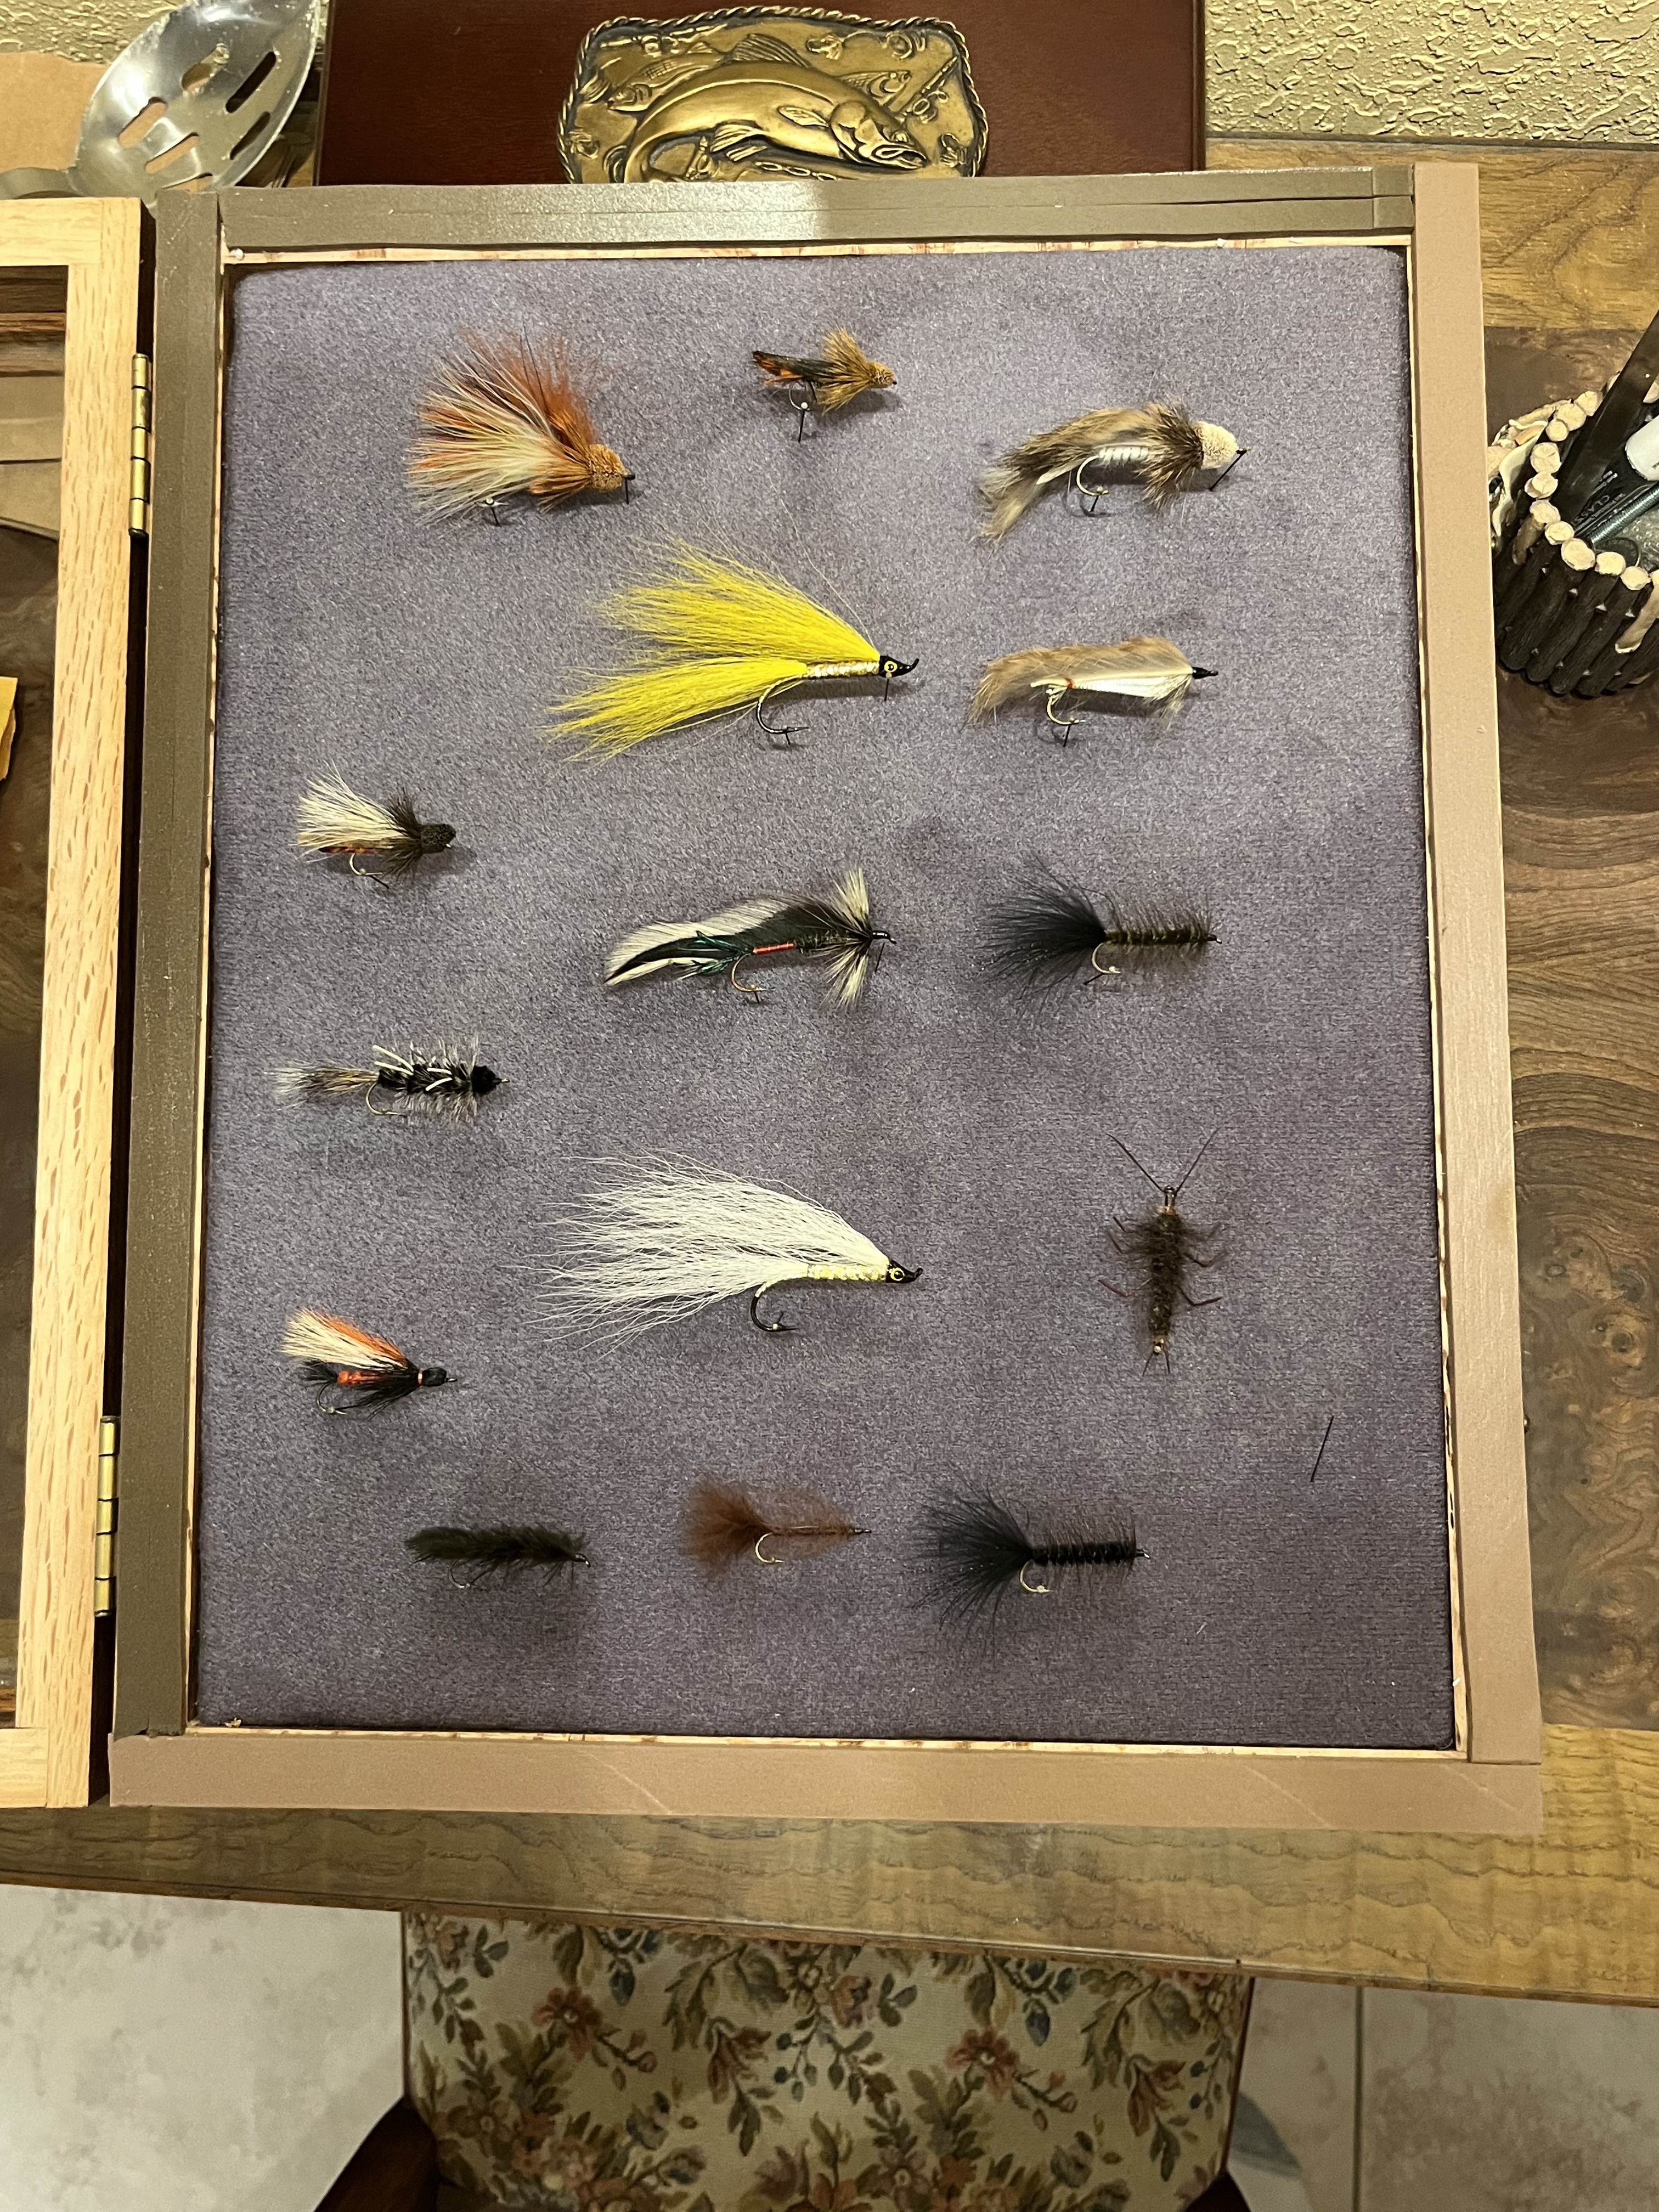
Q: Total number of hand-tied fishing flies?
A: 15